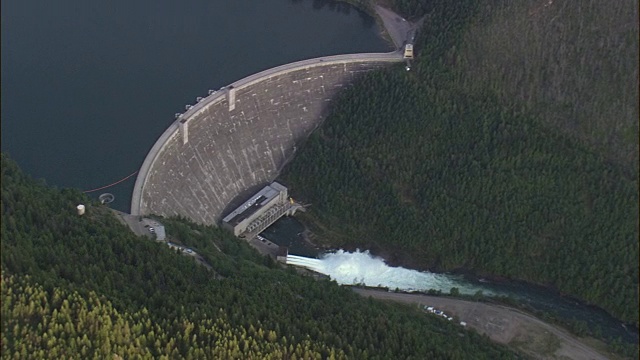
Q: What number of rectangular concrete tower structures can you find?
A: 2